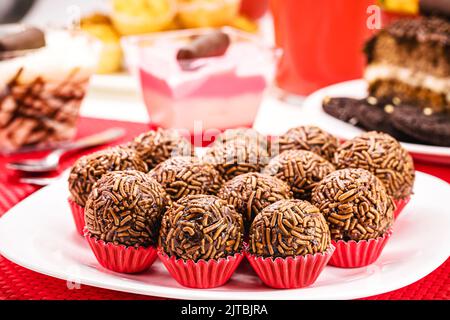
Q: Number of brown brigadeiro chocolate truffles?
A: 12